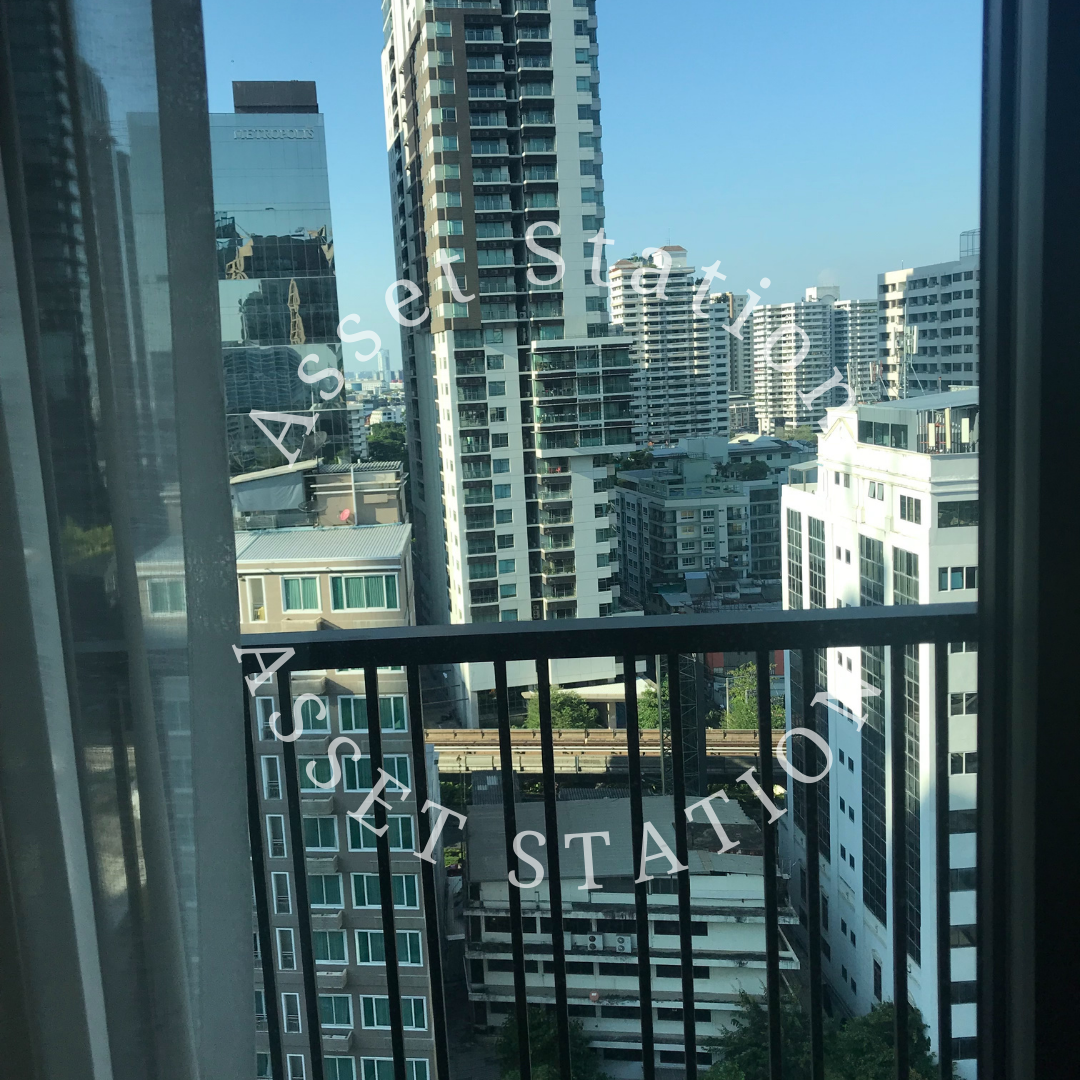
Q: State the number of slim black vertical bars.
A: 12